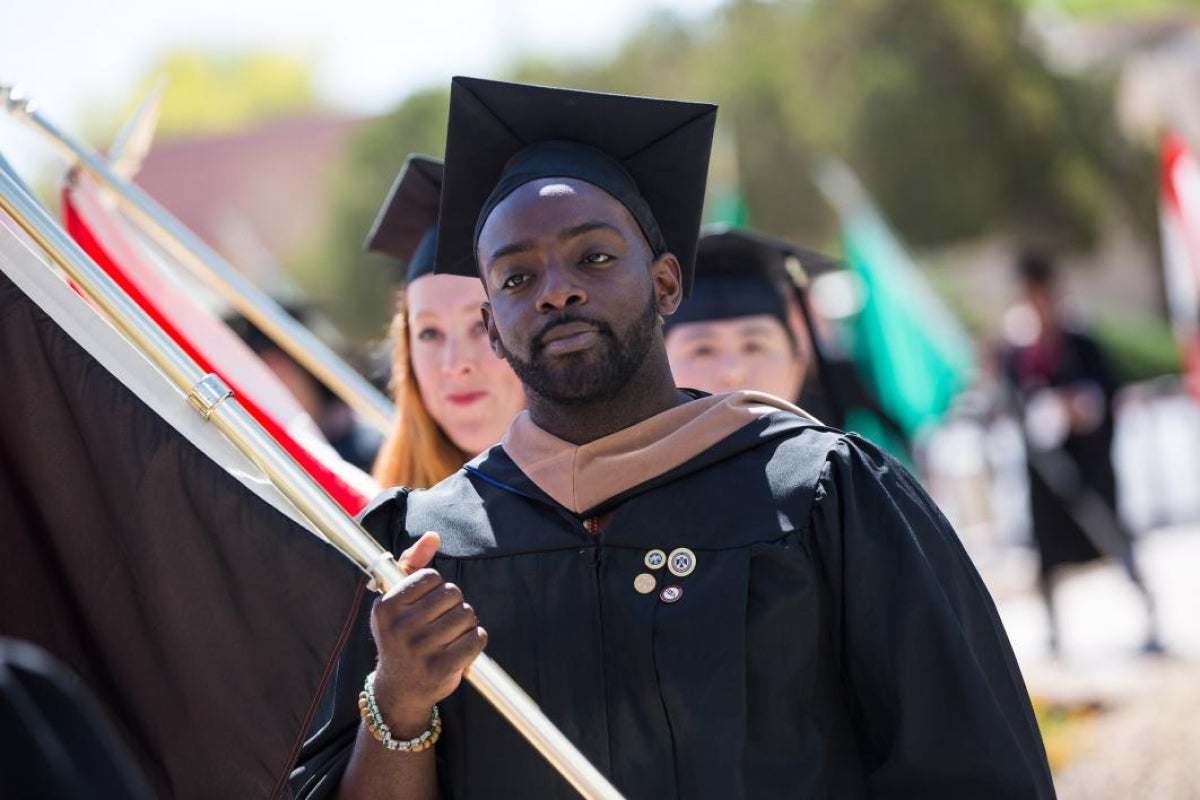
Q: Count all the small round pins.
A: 4